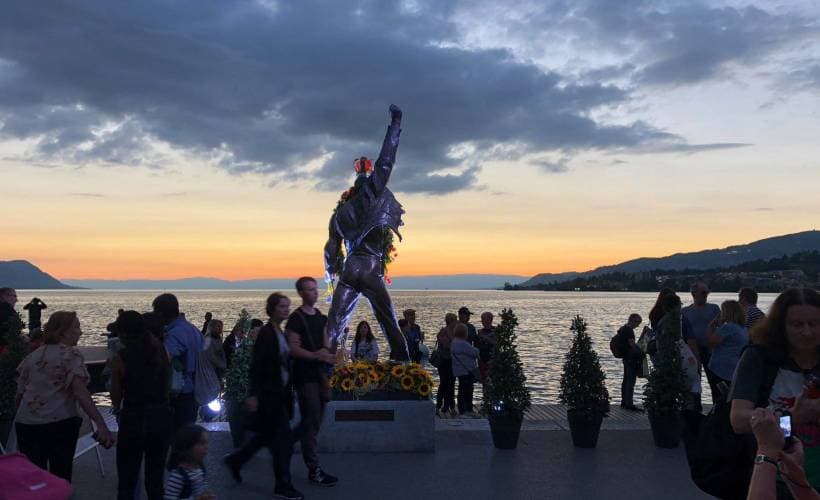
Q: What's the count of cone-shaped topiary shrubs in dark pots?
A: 5